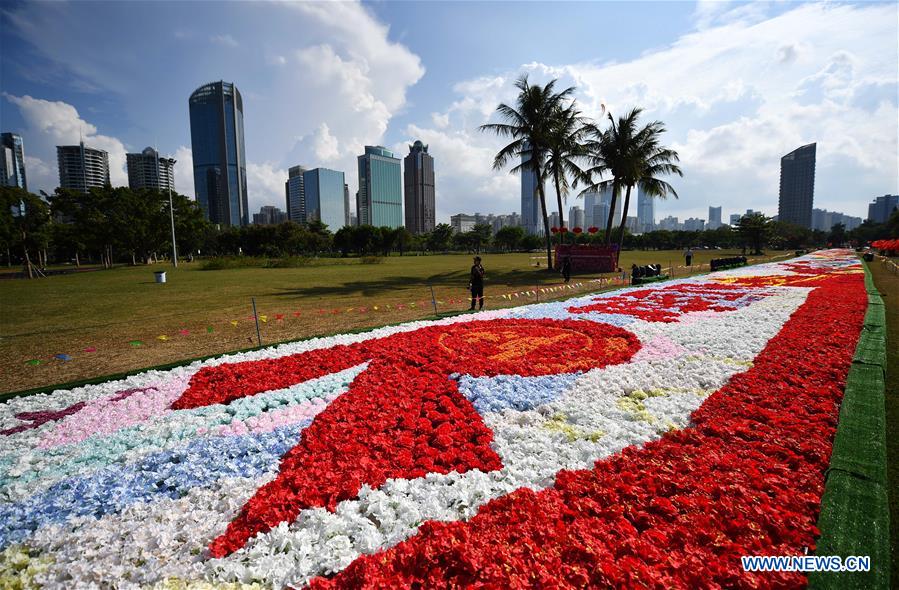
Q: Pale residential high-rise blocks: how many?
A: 2